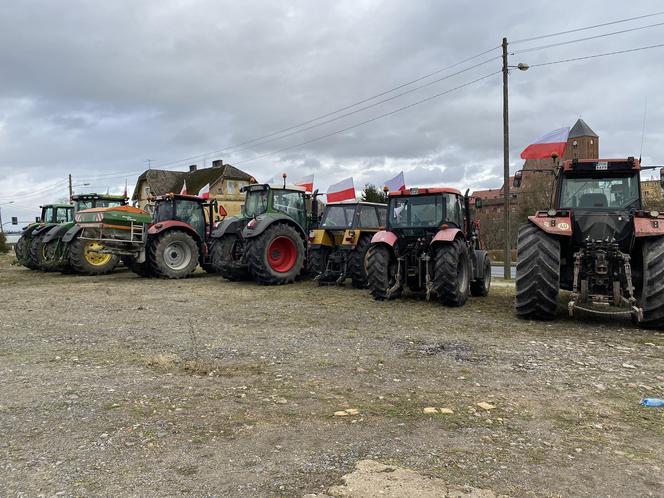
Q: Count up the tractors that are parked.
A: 7